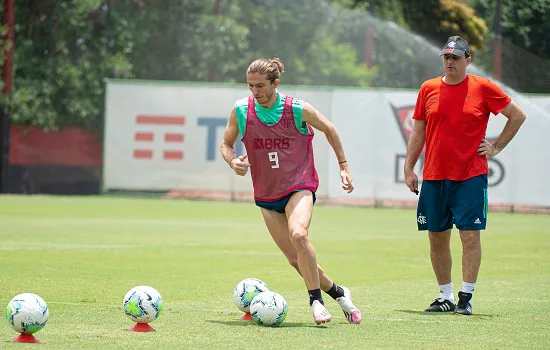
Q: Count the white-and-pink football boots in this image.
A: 2